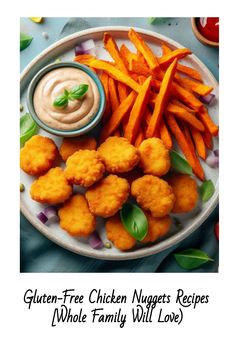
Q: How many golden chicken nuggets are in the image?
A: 12